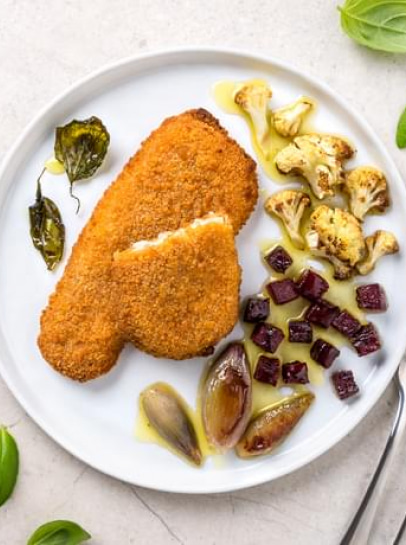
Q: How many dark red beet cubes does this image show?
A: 14